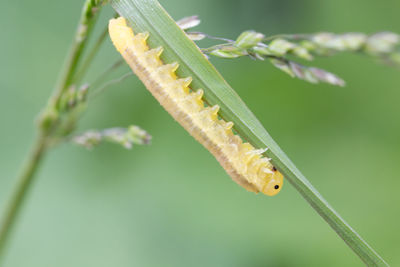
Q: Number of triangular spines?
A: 7